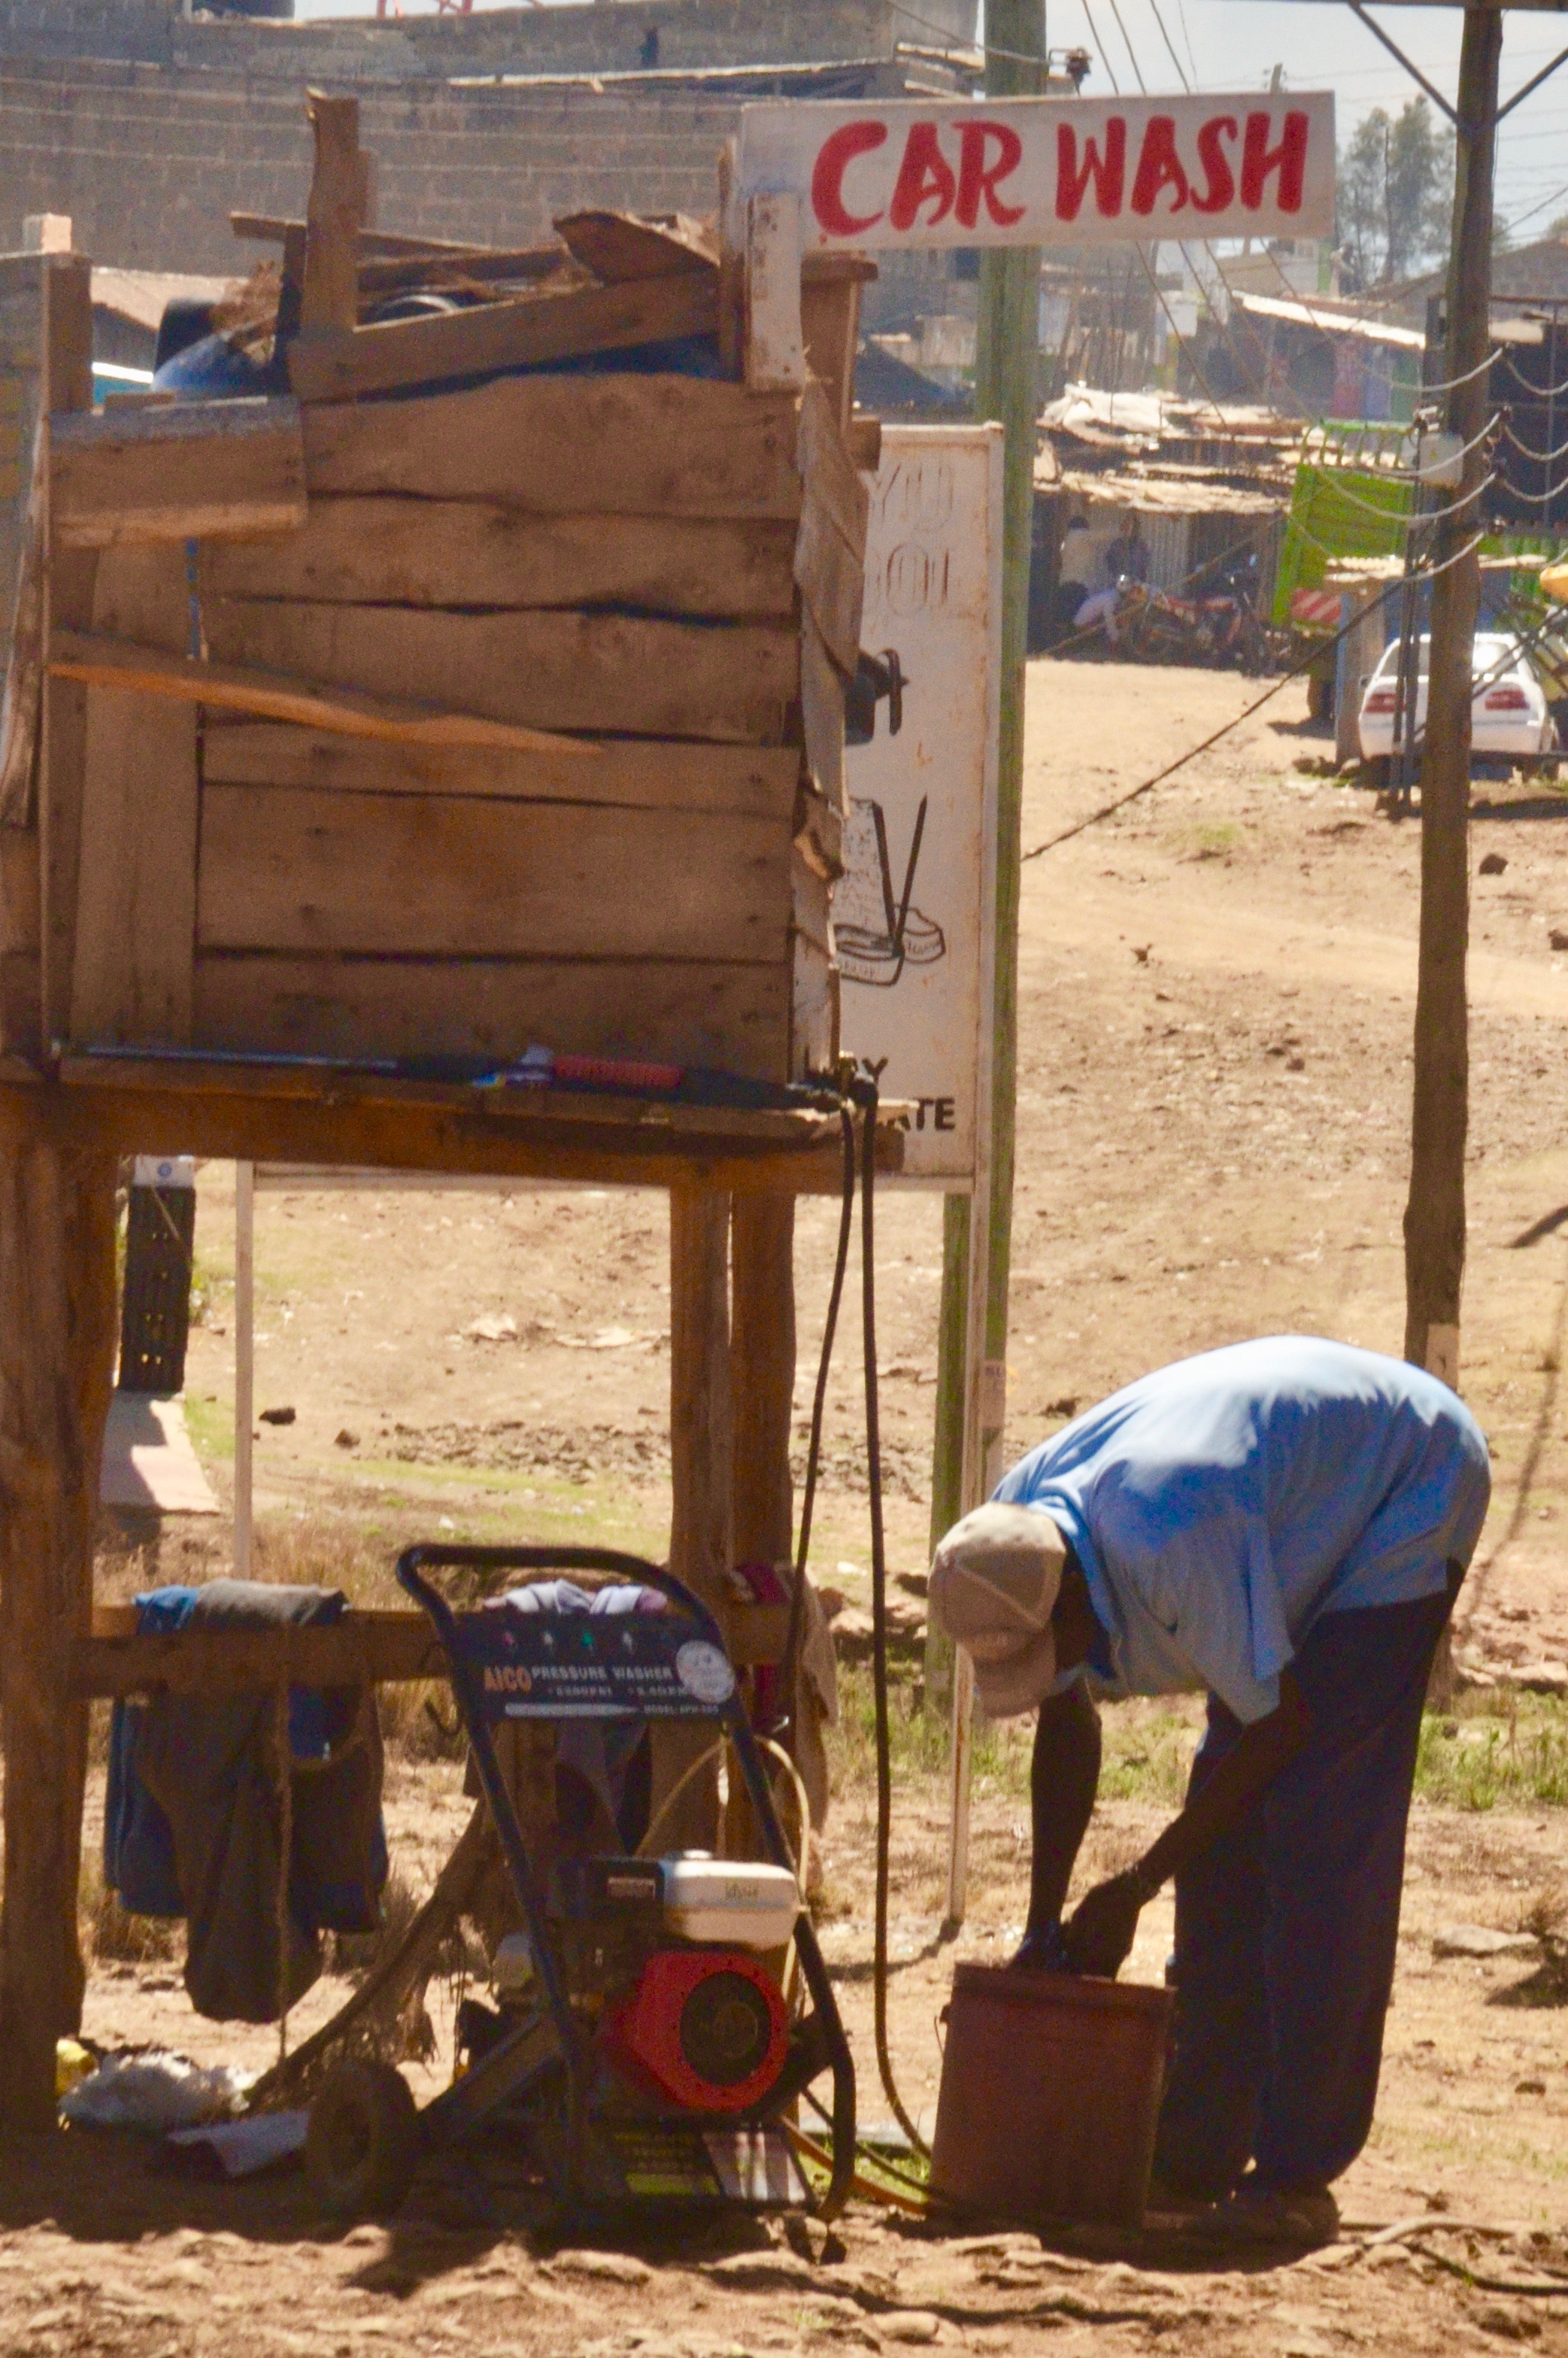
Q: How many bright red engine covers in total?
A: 1